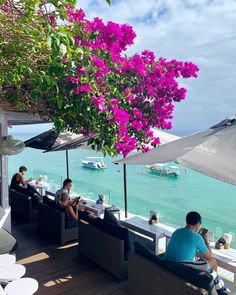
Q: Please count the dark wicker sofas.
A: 4